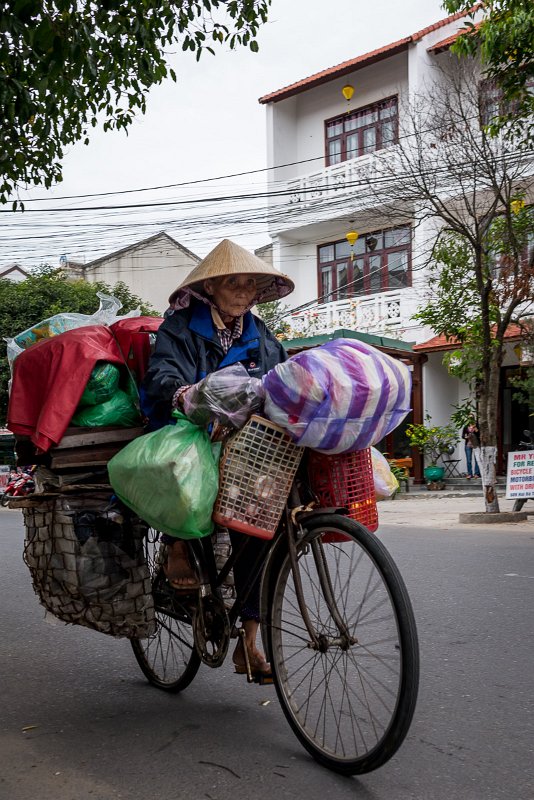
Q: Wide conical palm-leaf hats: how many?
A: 1